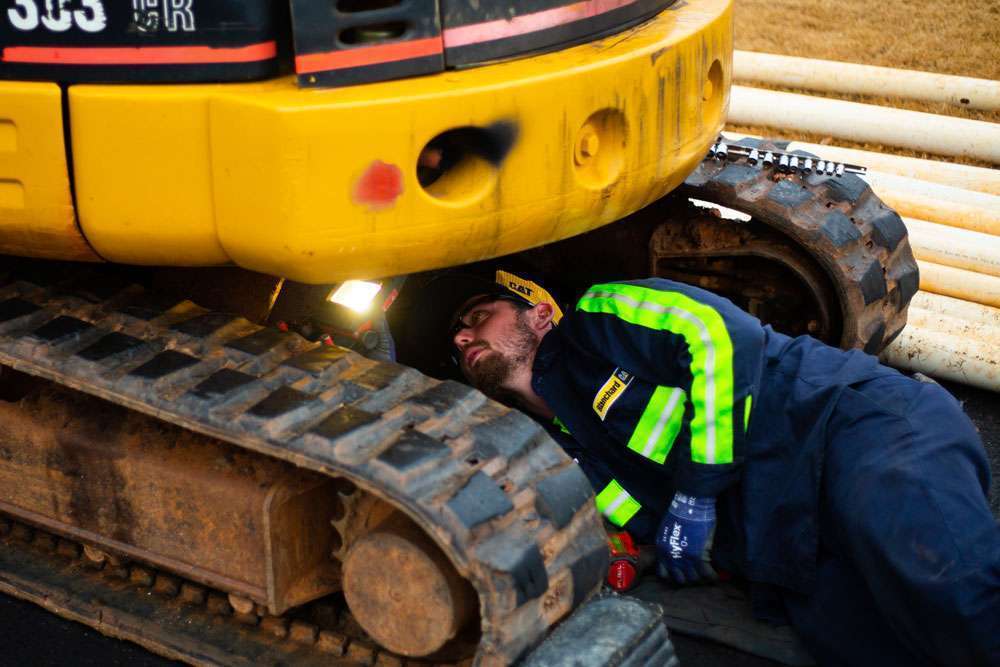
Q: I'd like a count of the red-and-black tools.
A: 1